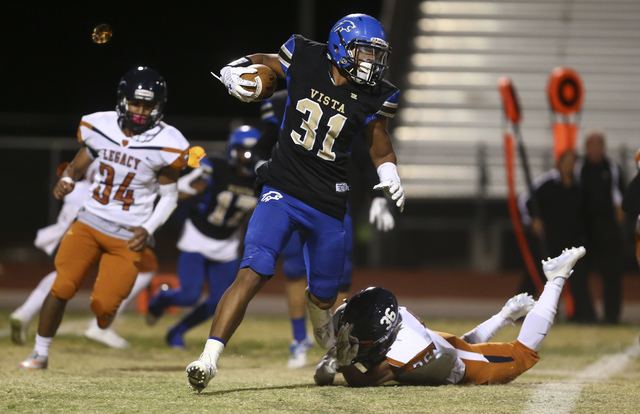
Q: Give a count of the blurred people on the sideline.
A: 2